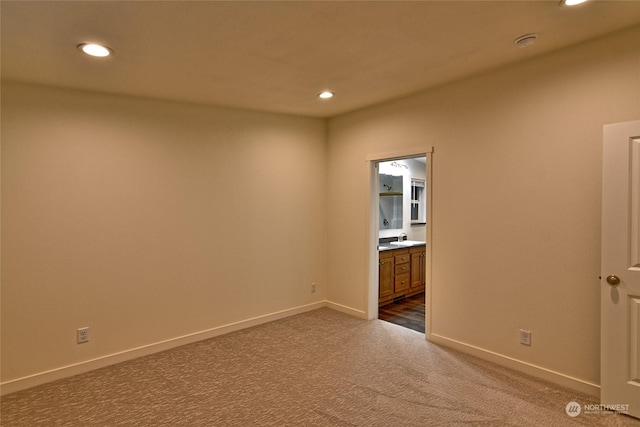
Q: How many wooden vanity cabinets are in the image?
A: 1